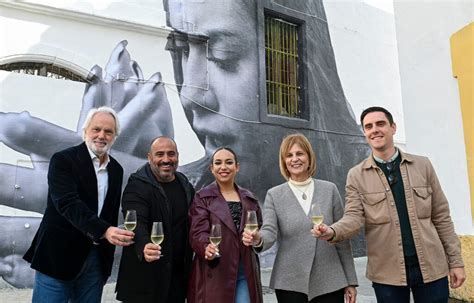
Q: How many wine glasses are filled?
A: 5